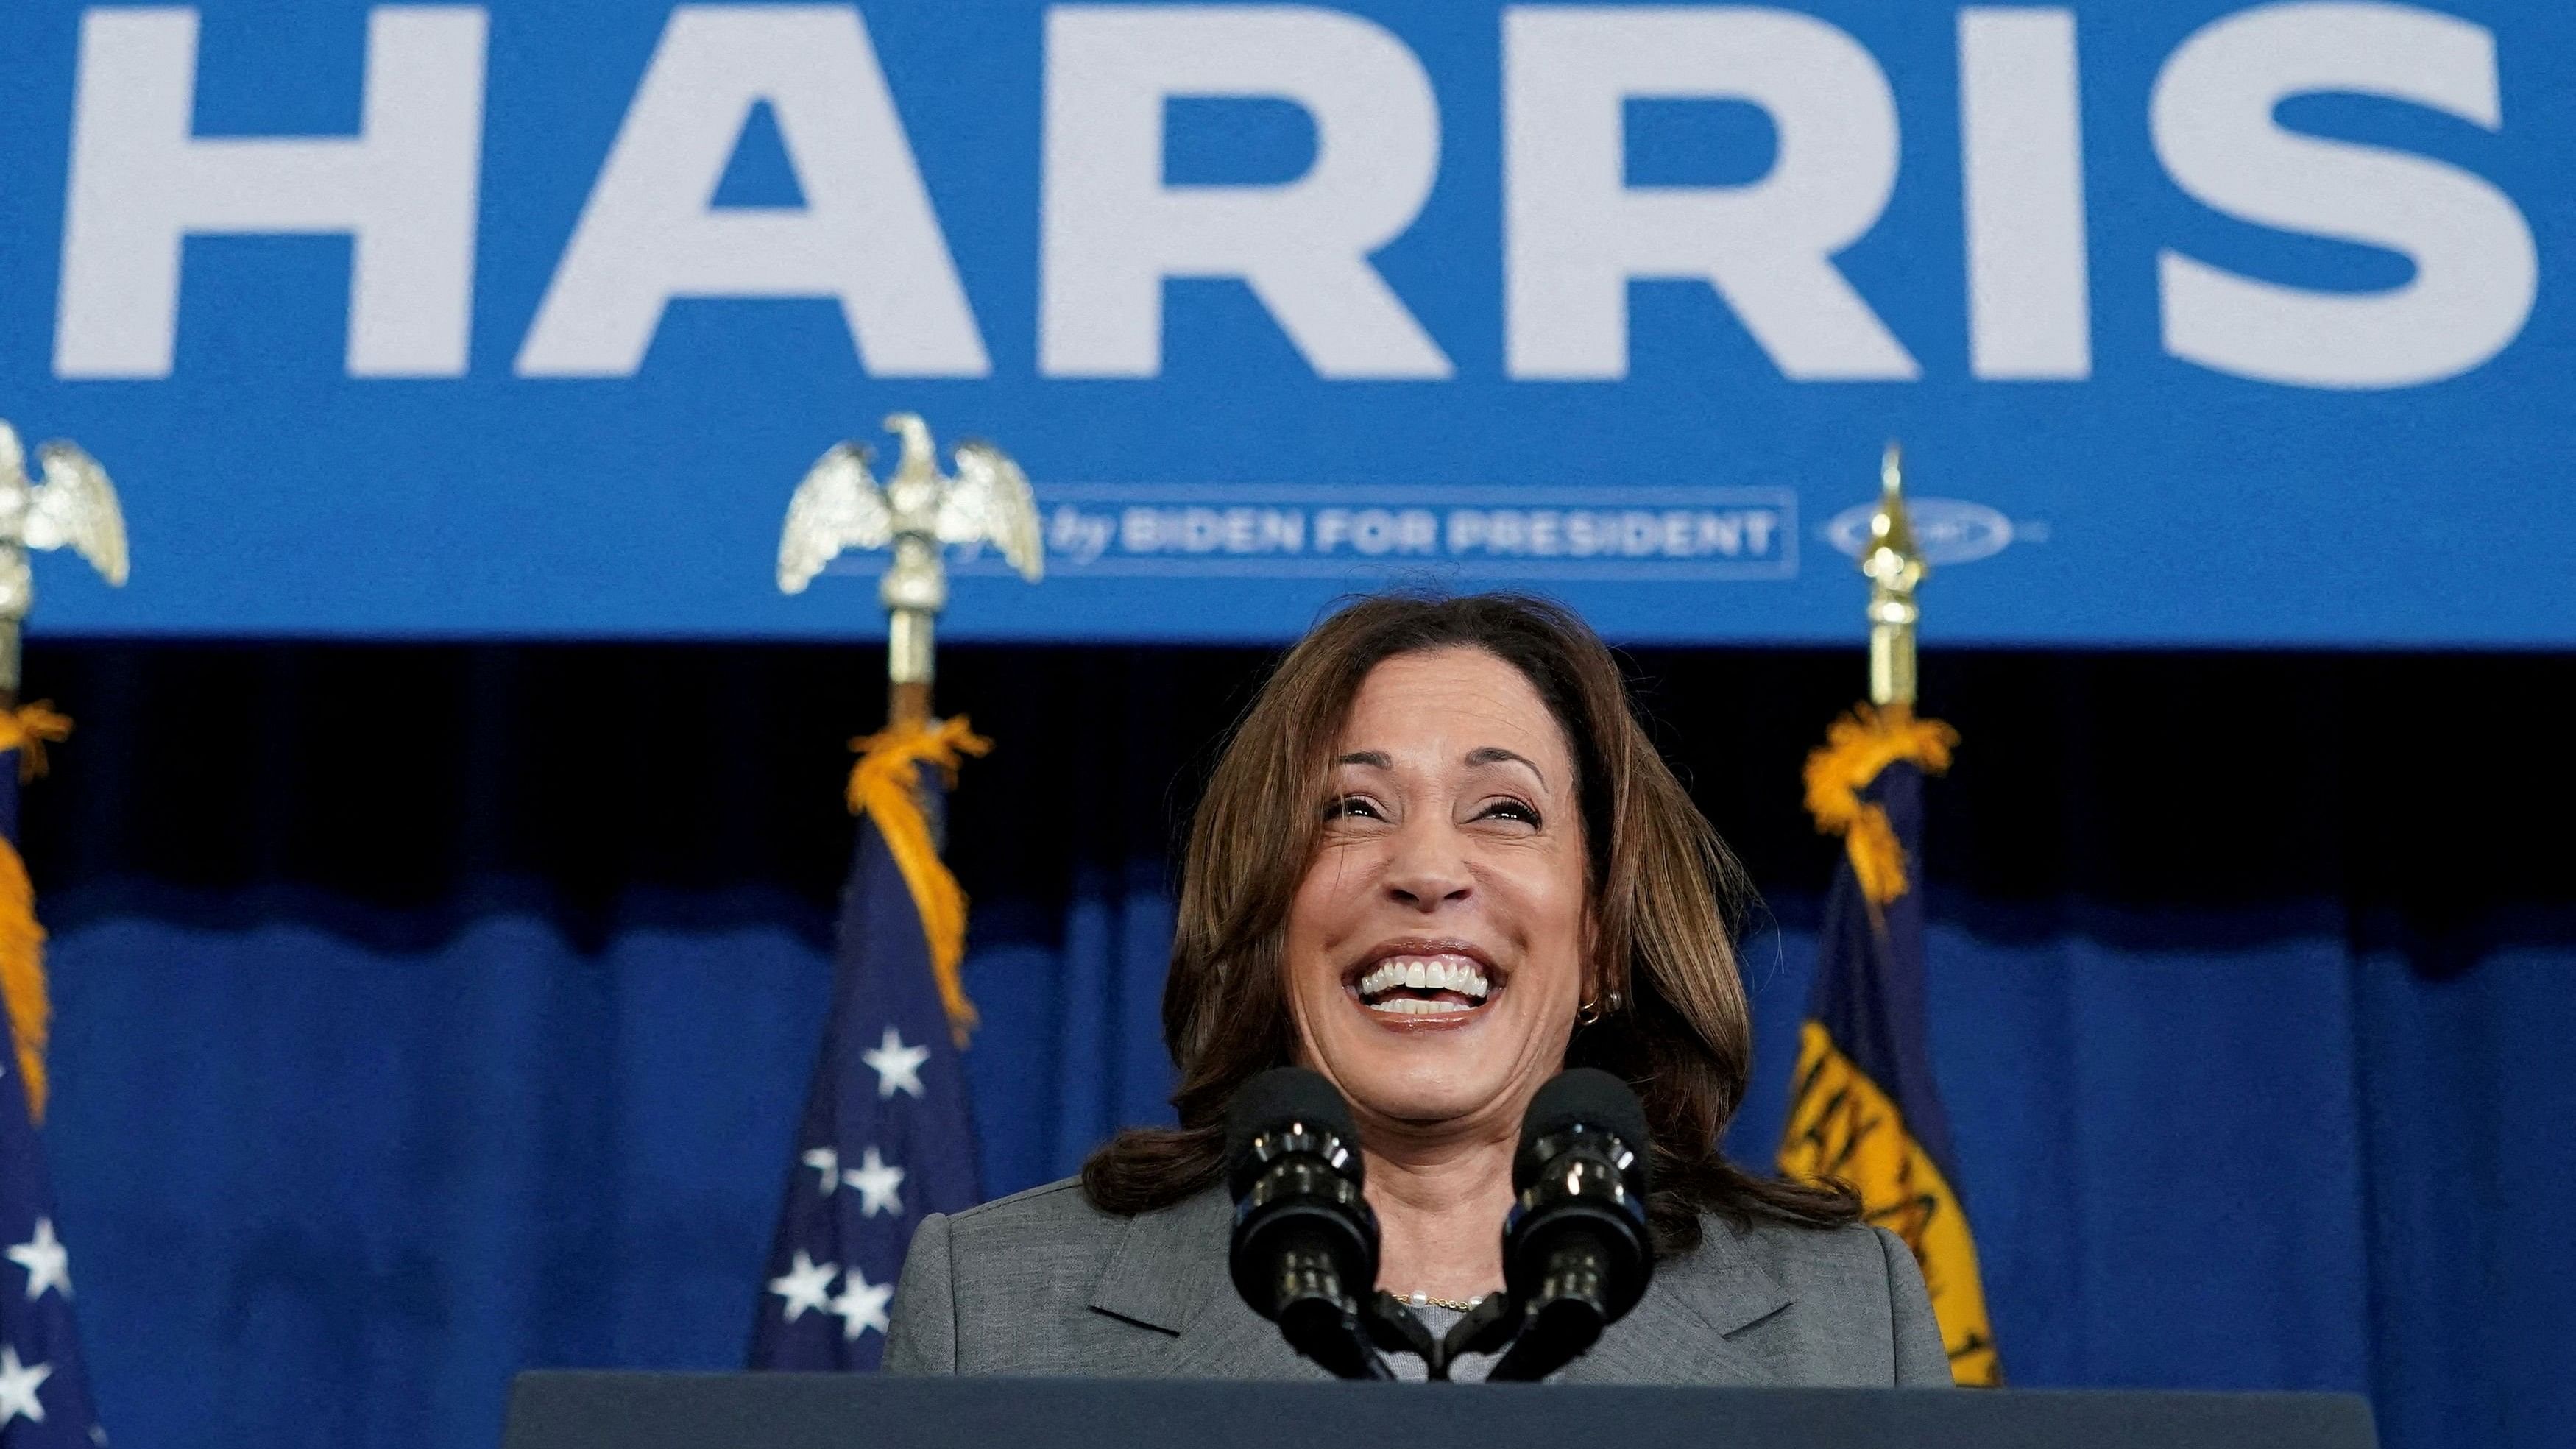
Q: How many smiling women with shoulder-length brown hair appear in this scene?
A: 1